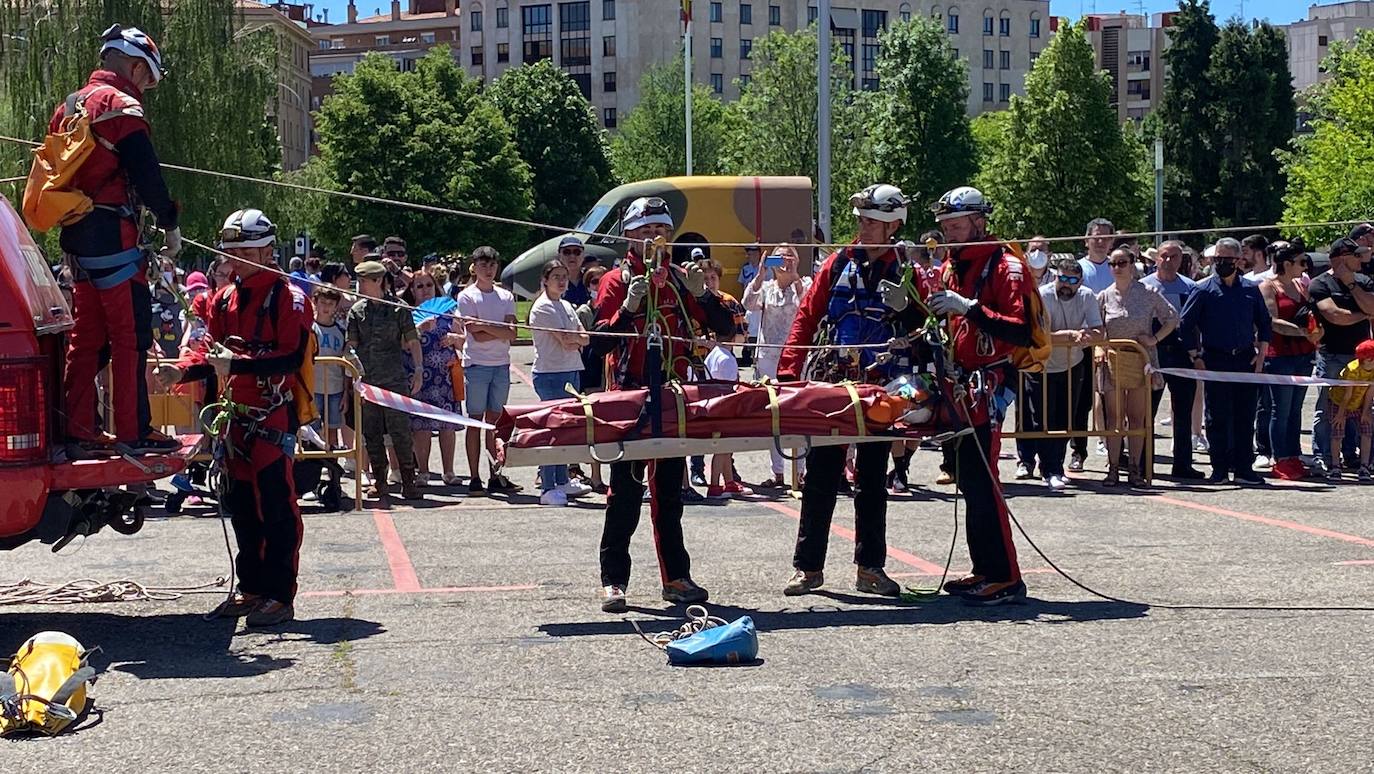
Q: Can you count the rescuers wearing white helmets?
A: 5